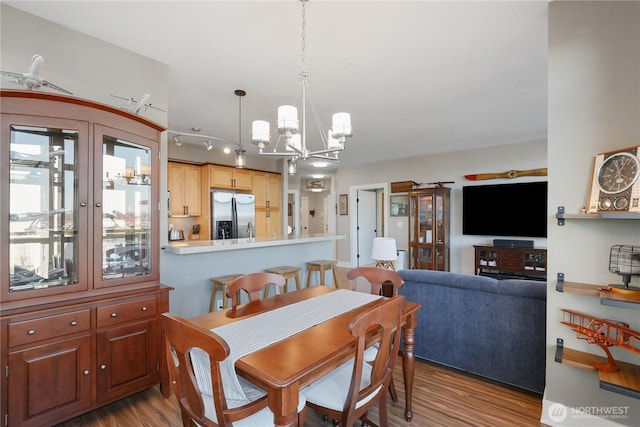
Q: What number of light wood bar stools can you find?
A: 3